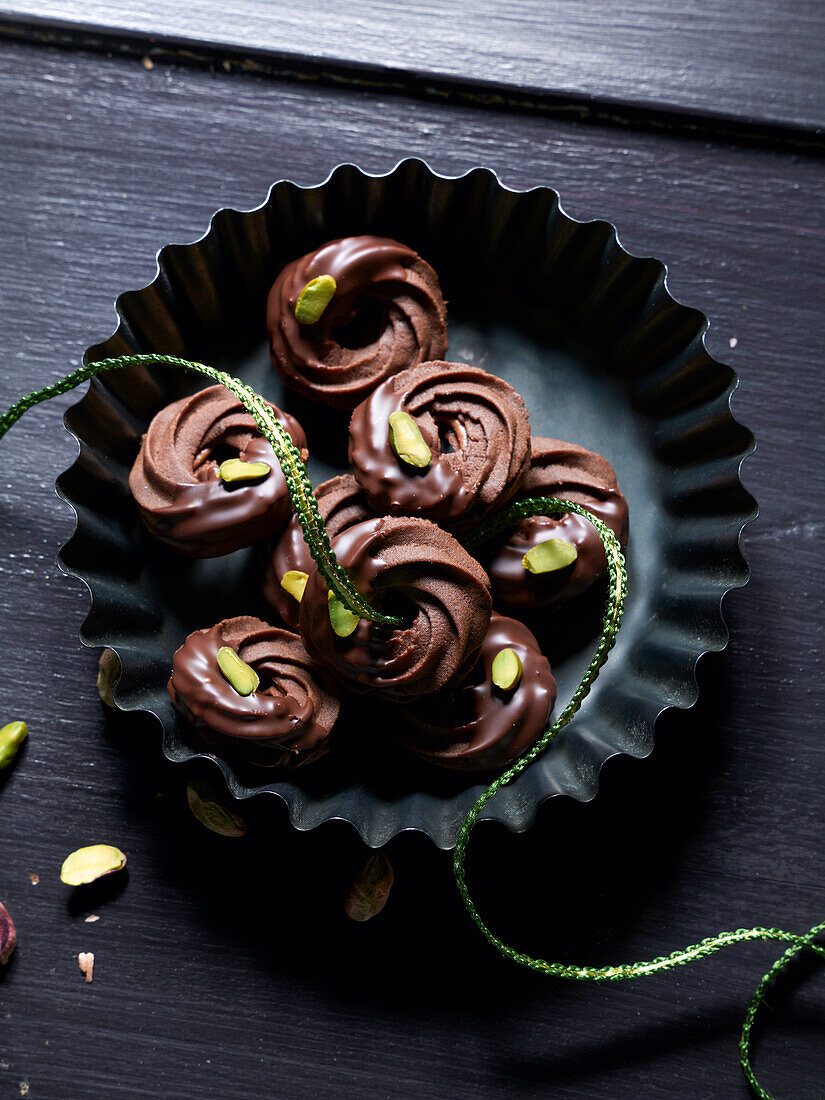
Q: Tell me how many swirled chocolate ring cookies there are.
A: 8